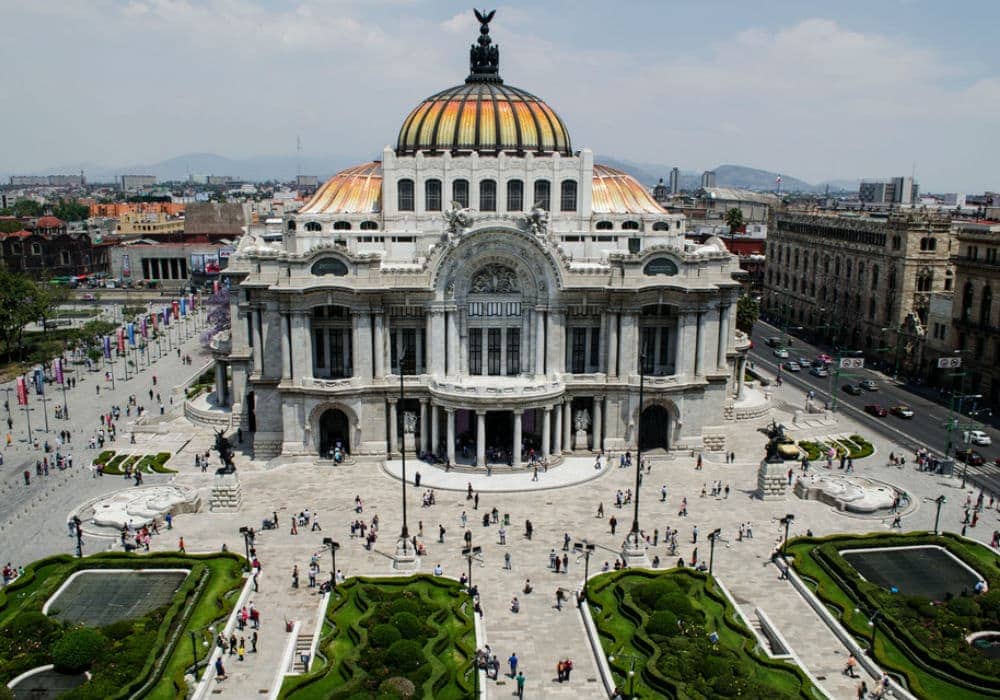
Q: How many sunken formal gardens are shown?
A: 4